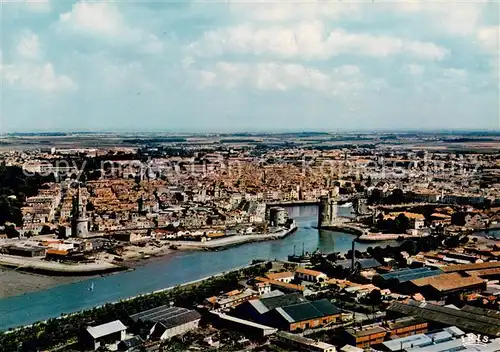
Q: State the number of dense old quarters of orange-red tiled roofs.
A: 1